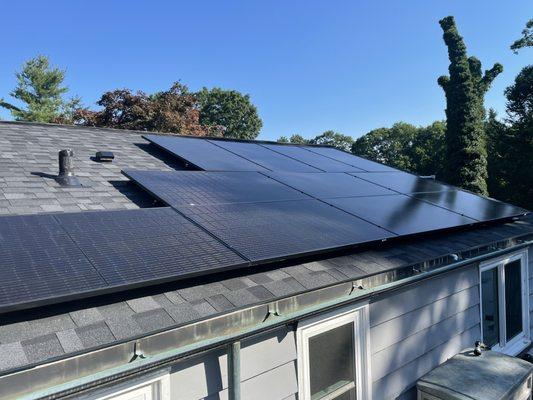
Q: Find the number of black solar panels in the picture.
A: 12